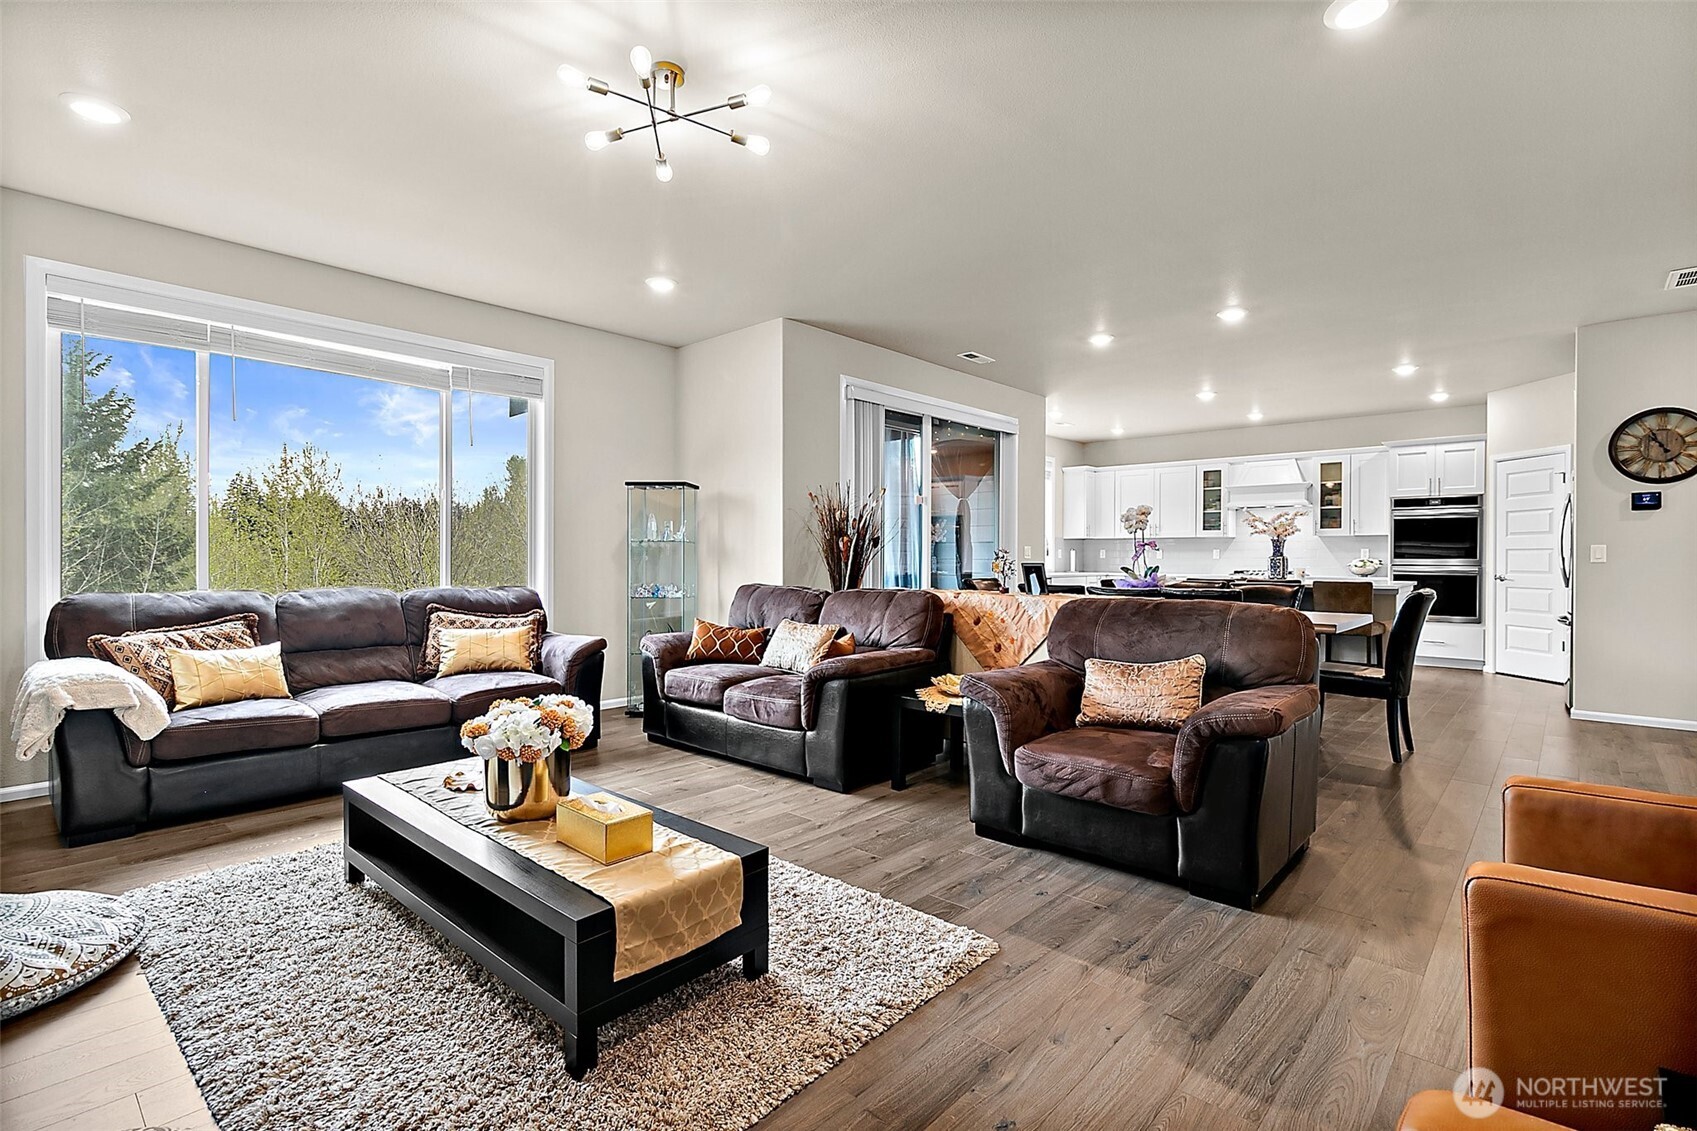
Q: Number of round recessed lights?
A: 11